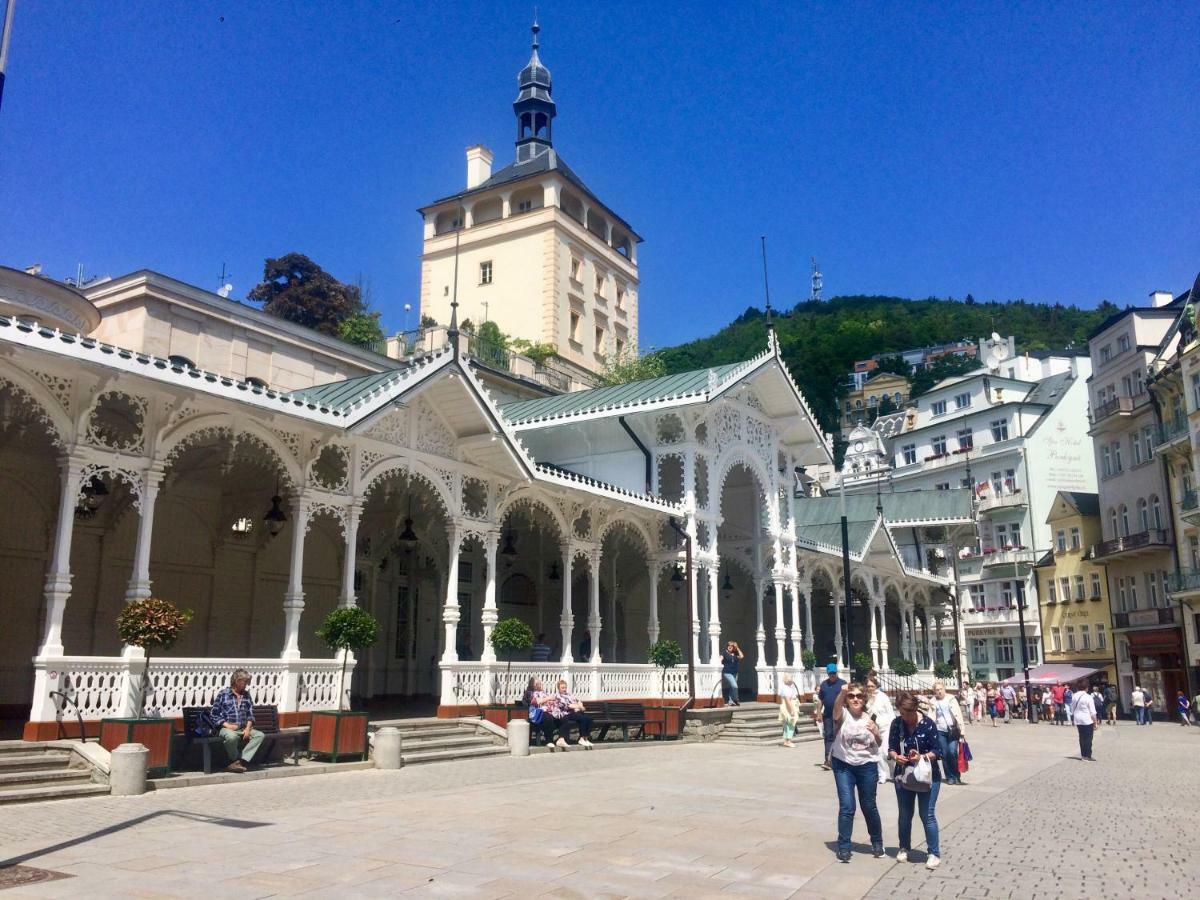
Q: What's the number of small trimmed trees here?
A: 8